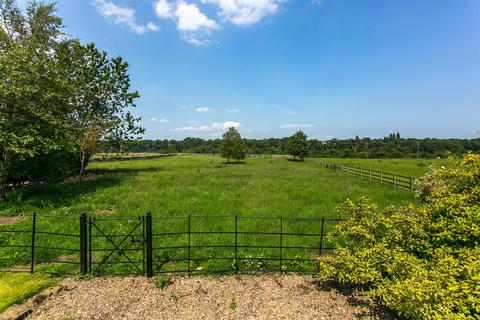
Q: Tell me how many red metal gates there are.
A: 0